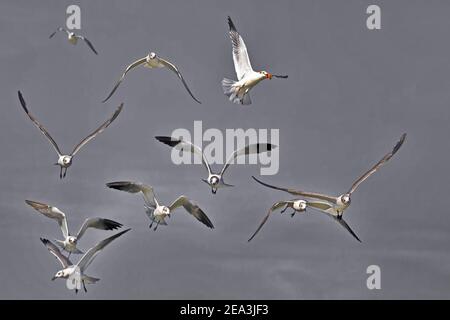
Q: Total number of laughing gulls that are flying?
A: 10